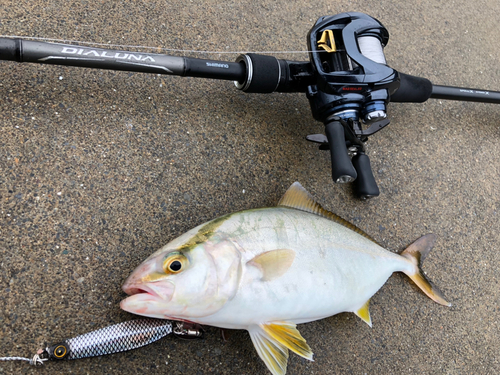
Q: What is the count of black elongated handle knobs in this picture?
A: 2